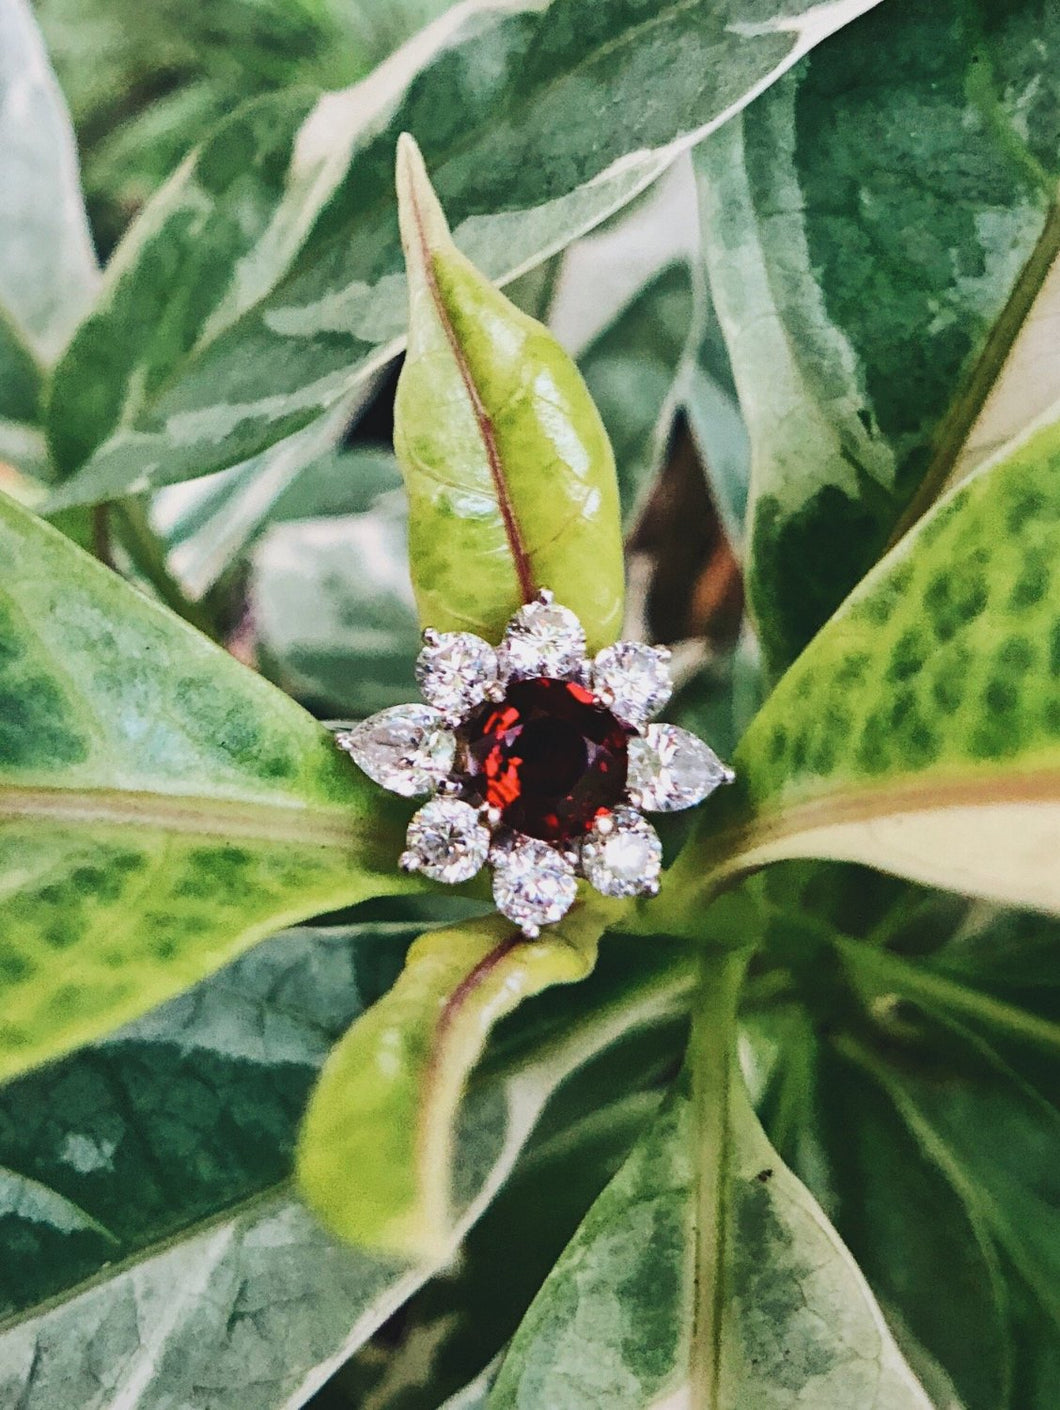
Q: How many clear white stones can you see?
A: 8